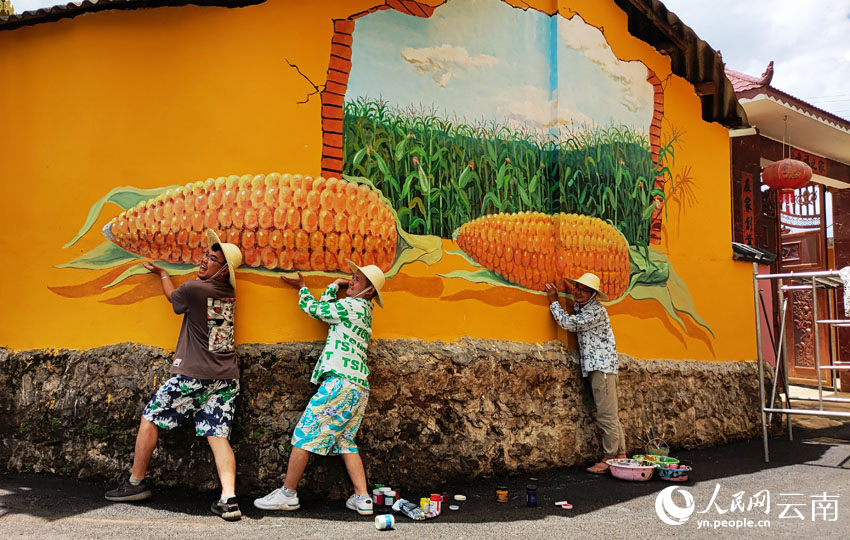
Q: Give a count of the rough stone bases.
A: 1